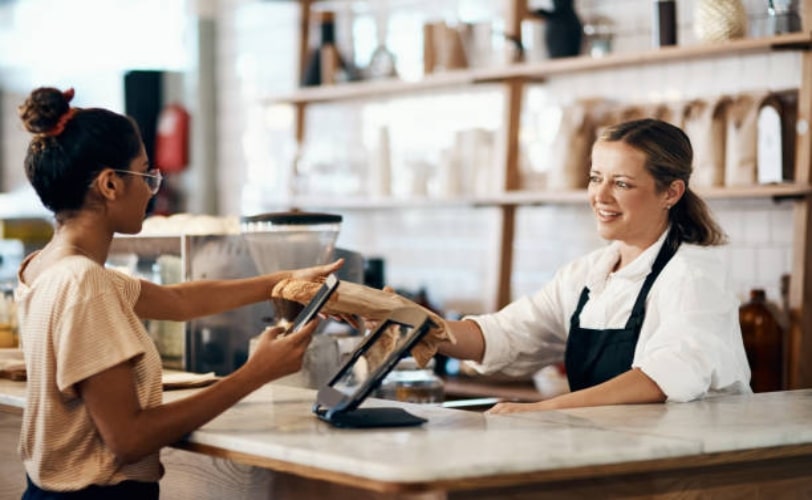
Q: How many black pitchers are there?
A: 1